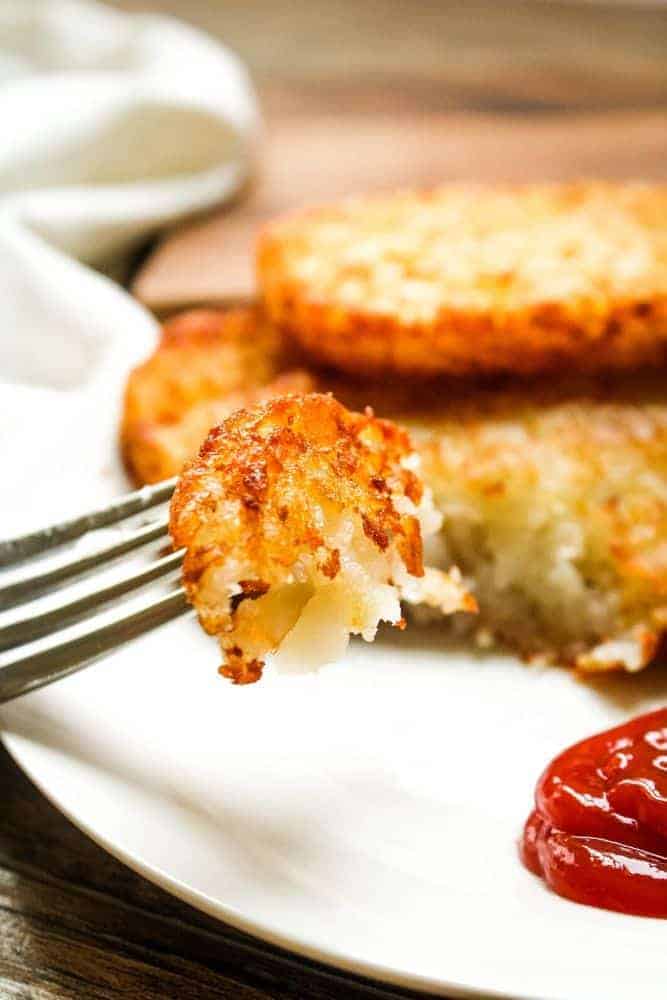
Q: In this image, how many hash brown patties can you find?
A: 3